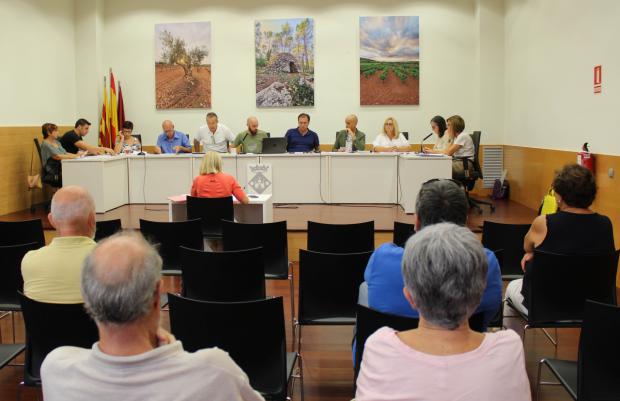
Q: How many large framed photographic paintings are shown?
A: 3